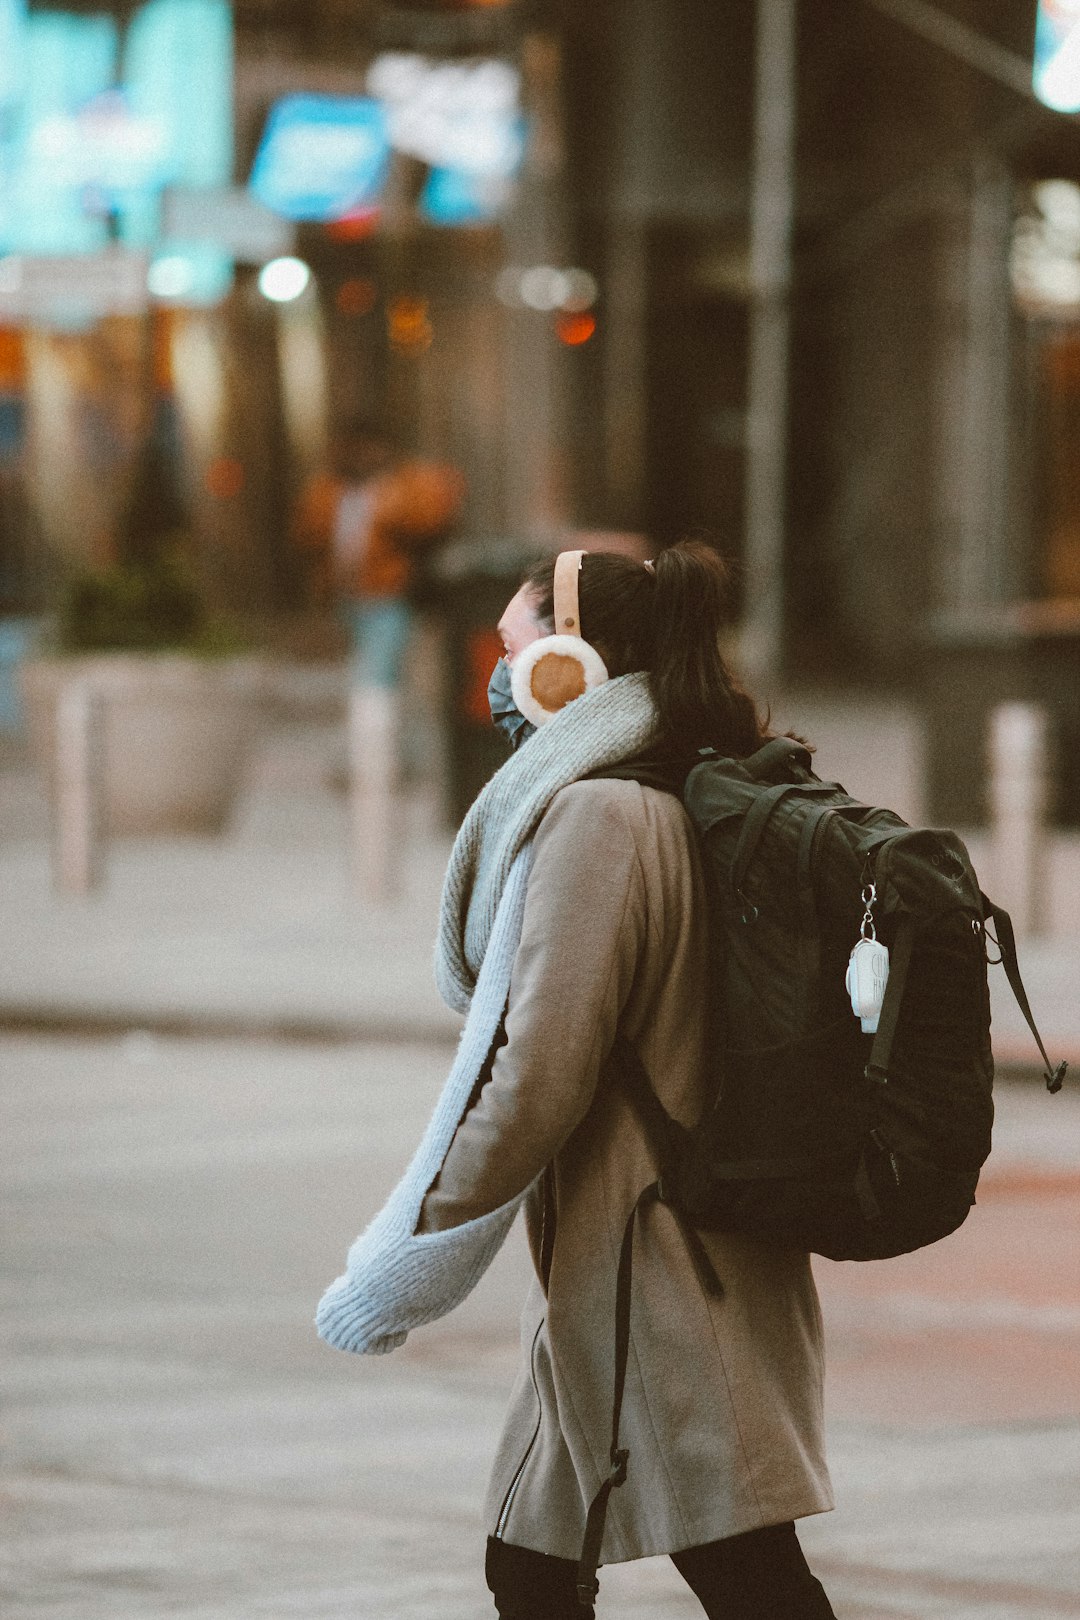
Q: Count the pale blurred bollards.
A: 3